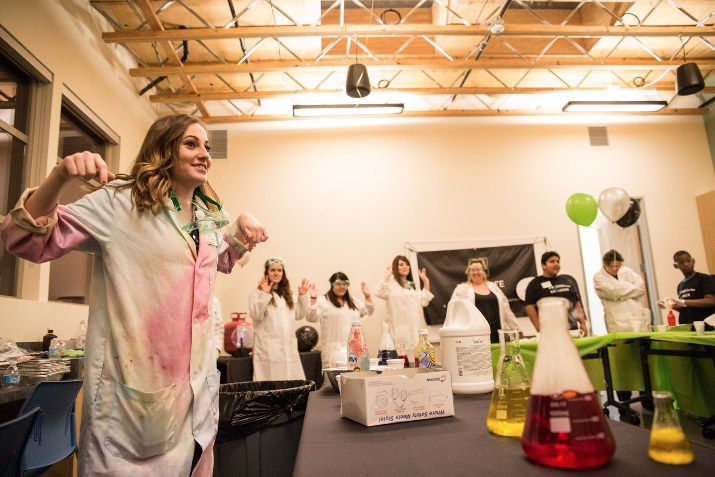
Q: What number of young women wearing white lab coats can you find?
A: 5